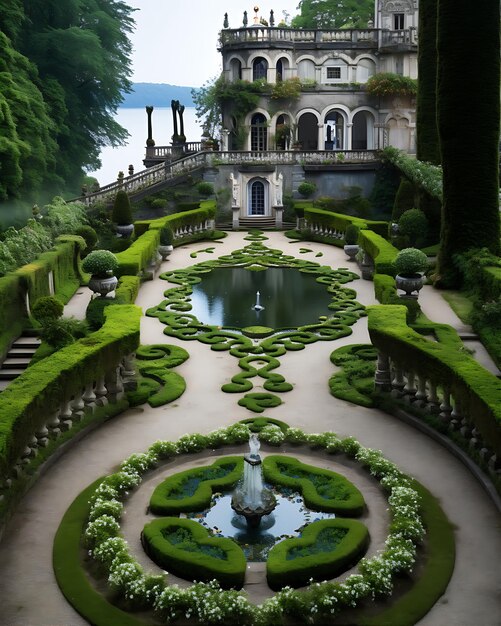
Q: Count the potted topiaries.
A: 5